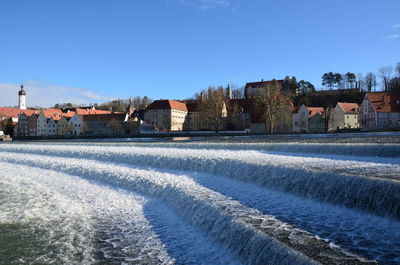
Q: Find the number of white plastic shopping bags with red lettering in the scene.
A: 0